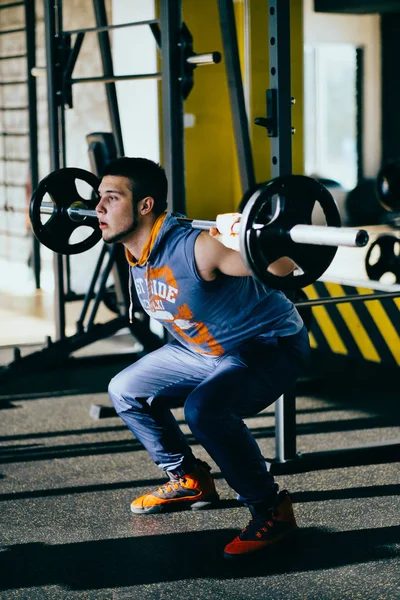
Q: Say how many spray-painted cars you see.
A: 0